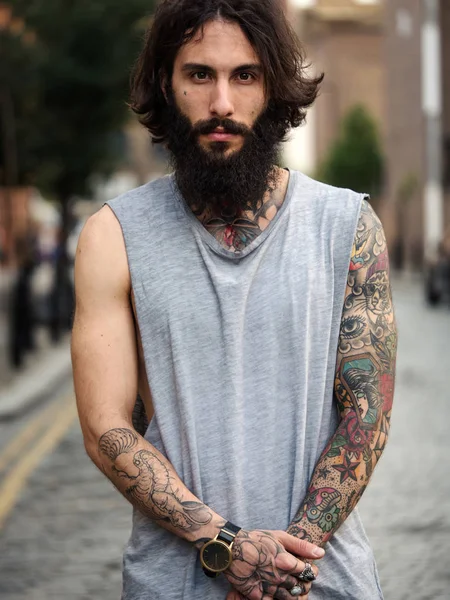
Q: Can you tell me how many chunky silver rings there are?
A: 2